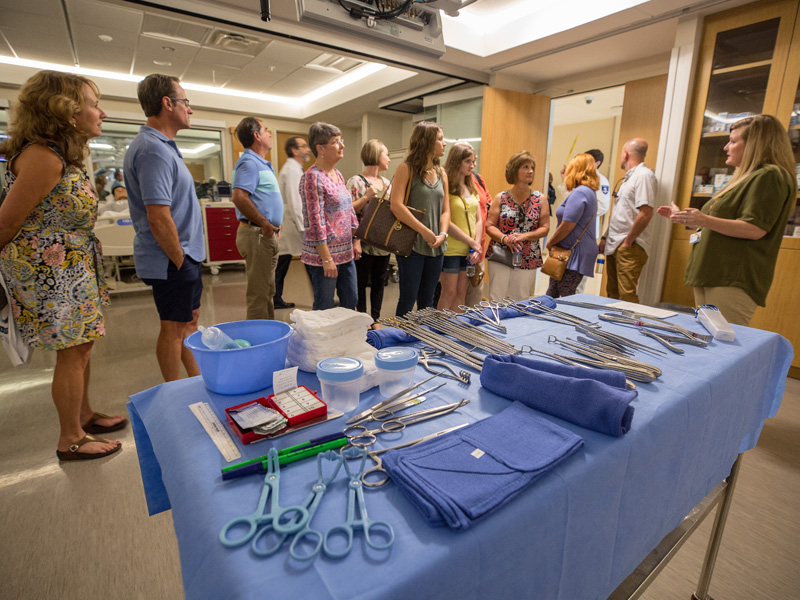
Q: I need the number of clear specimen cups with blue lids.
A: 2